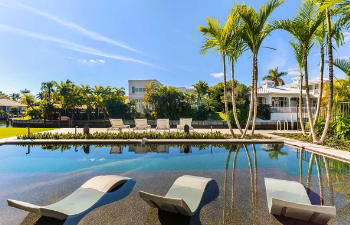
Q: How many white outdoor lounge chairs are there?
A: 7